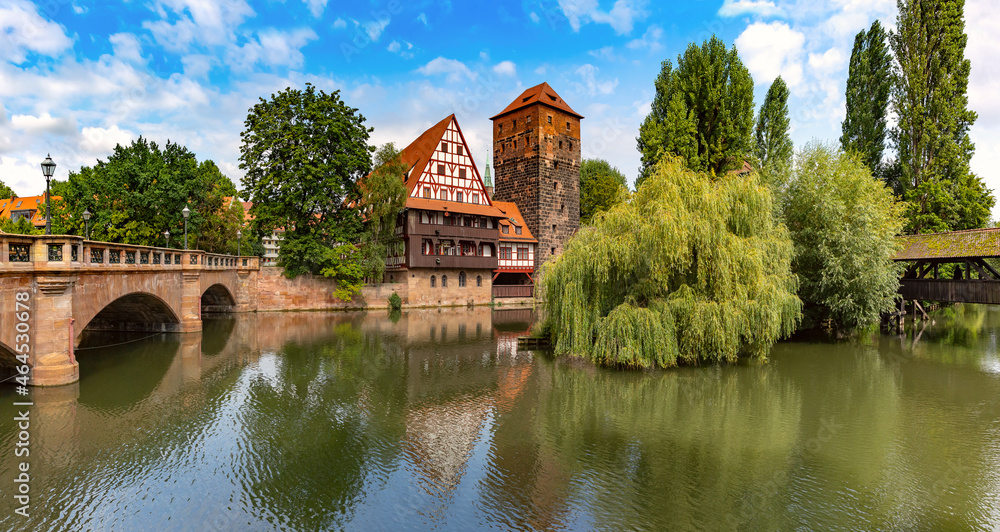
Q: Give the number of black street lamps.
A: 5